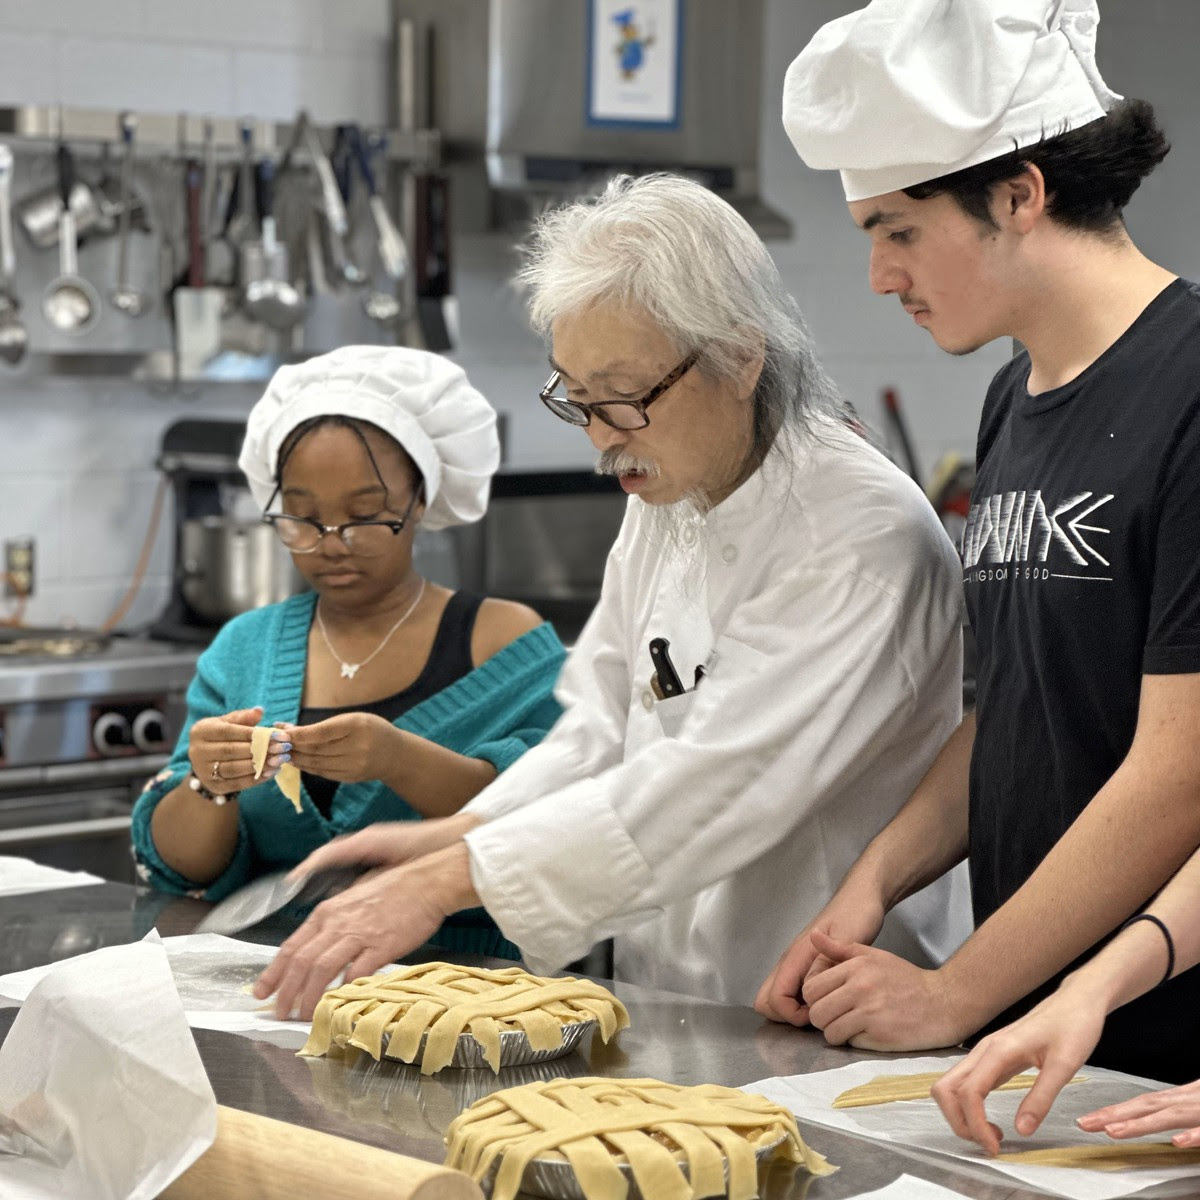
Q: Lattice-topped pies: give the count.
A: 2